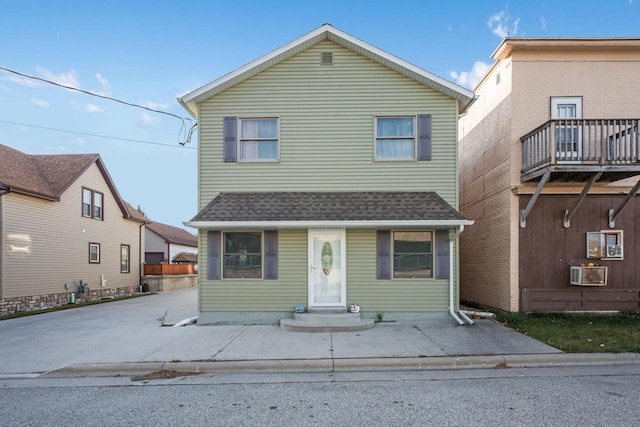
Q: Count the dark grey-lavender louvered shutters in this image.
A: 6